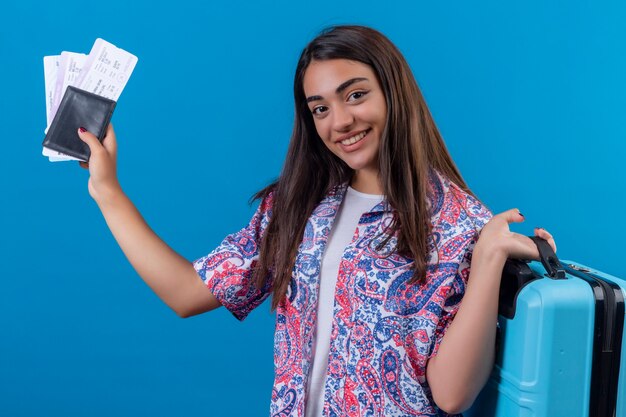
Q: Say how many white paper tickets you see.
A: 3